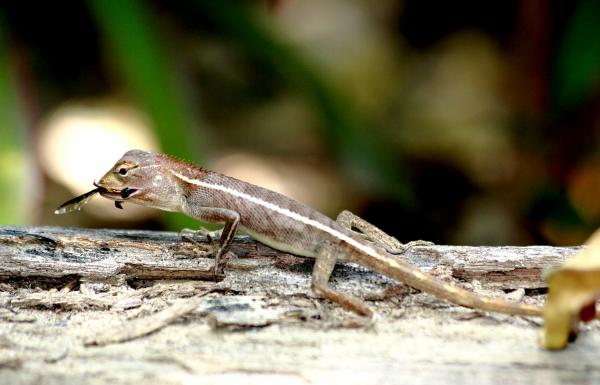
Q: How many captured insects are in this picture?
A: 1